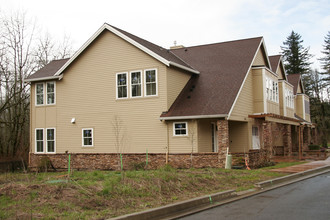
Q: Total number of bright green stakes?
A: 3